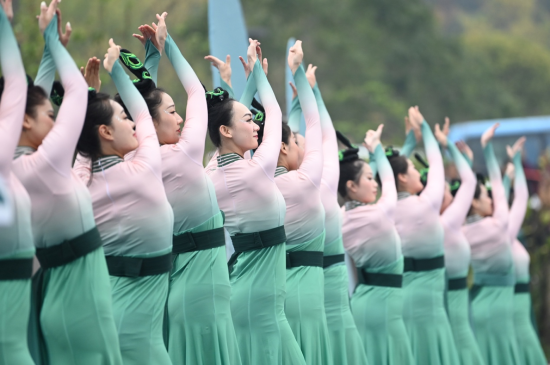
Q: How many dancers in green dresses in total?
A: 12